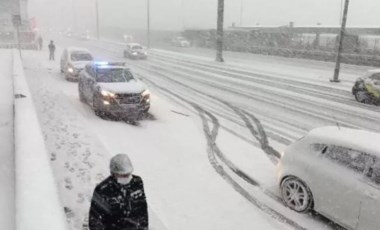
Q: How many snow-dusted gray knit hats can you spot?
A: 1